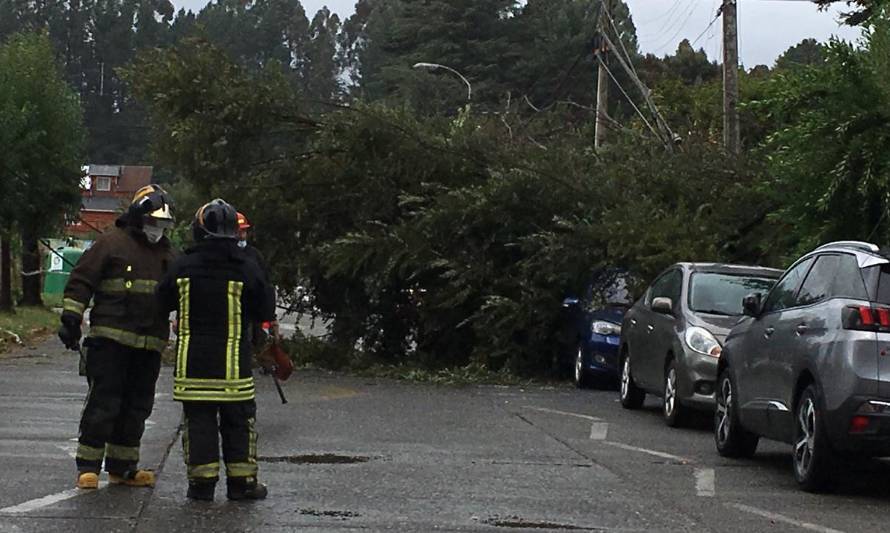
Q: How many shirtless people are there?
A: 0